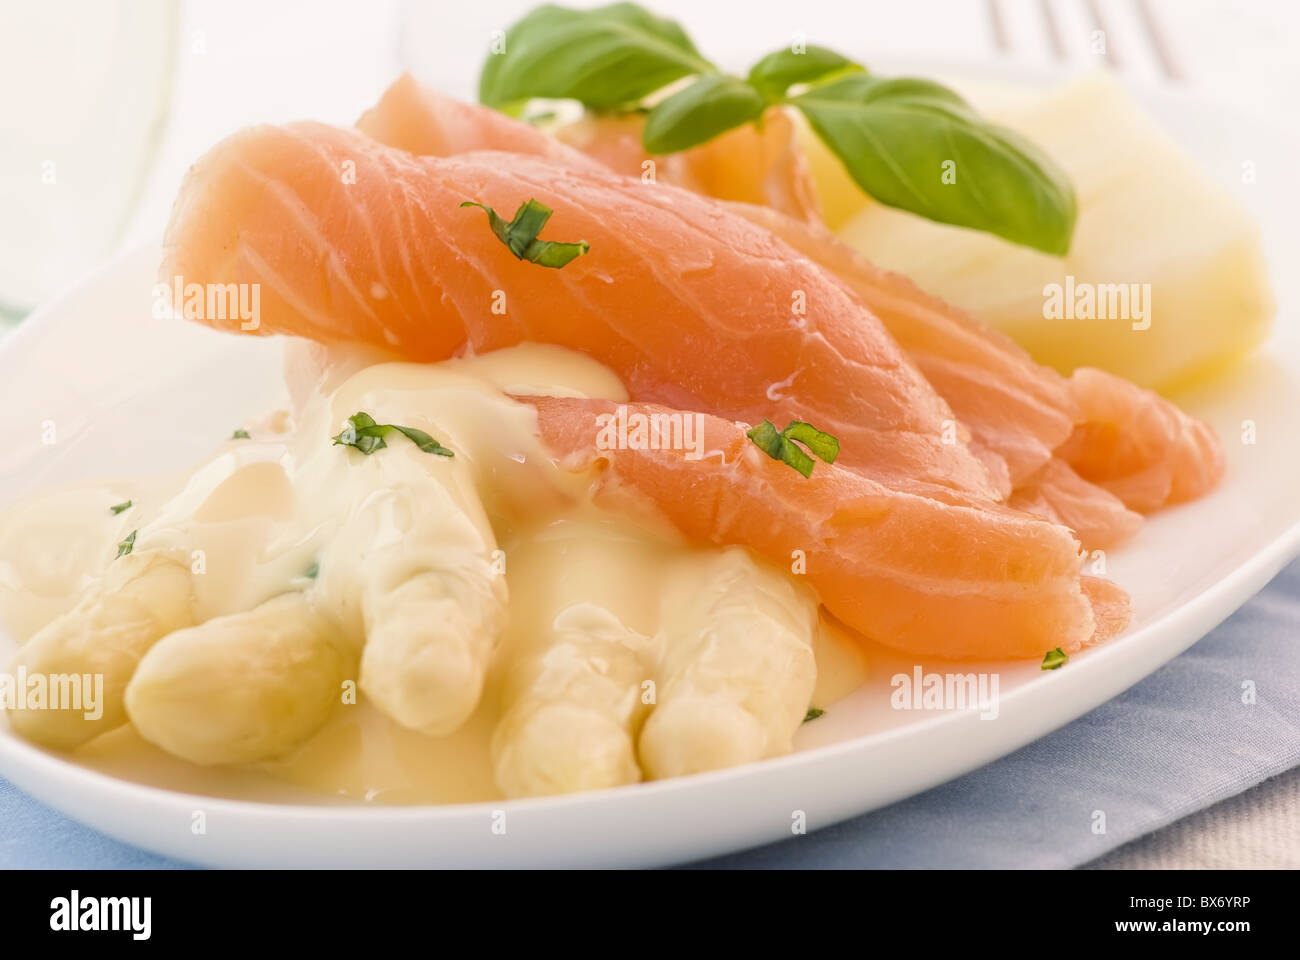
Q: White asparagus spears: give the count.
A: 5